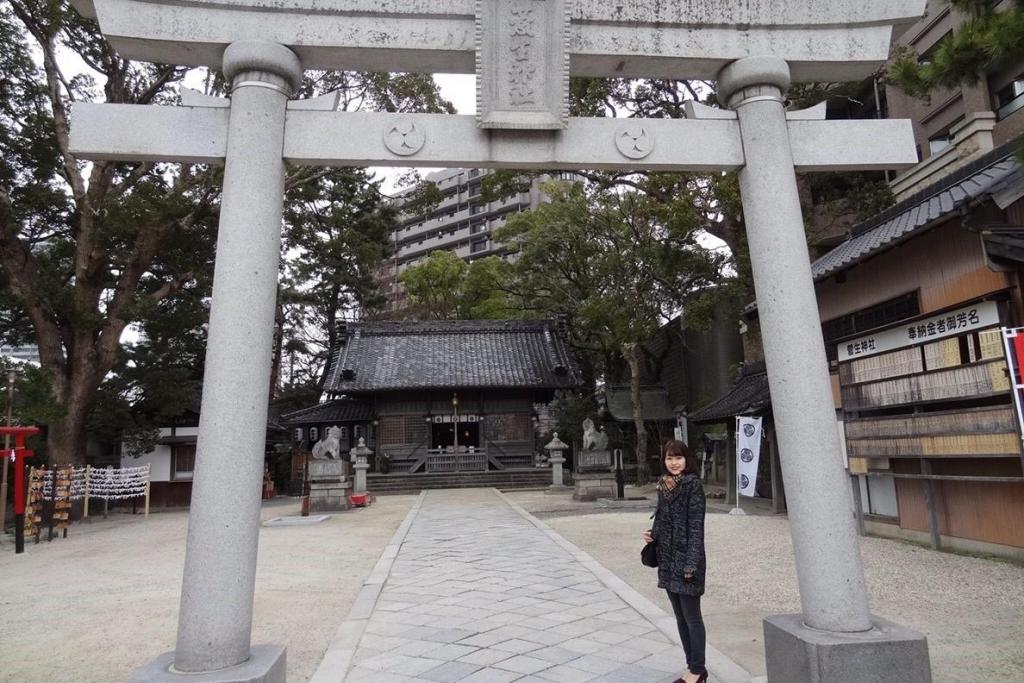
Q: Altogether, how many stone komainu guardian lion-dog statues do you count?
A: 2